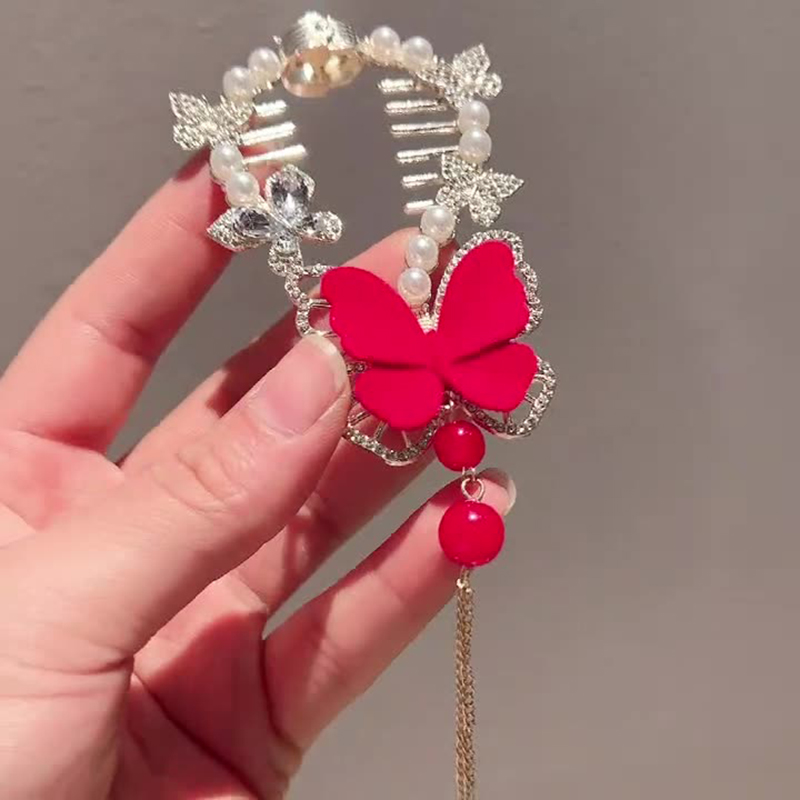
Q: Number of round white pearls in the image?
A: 11